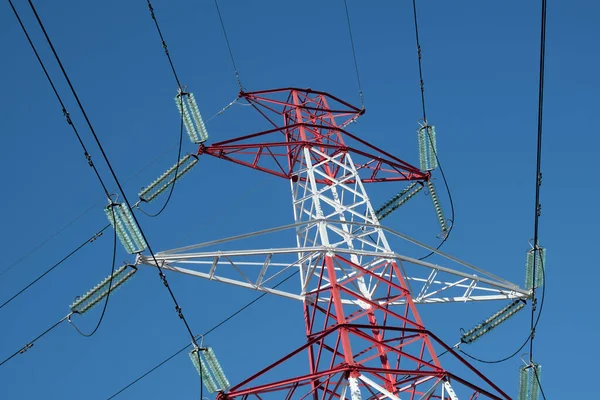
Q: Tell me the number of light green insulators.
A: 11